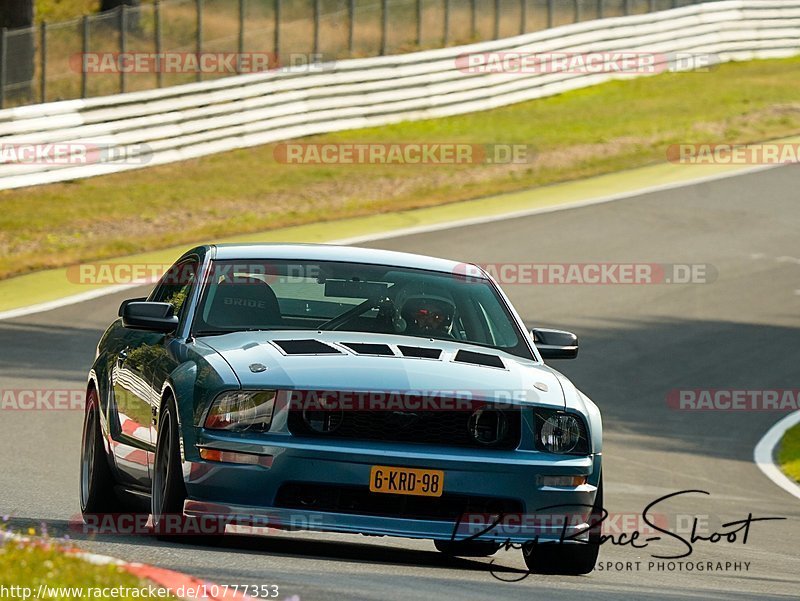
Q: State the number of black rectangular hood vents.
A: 4